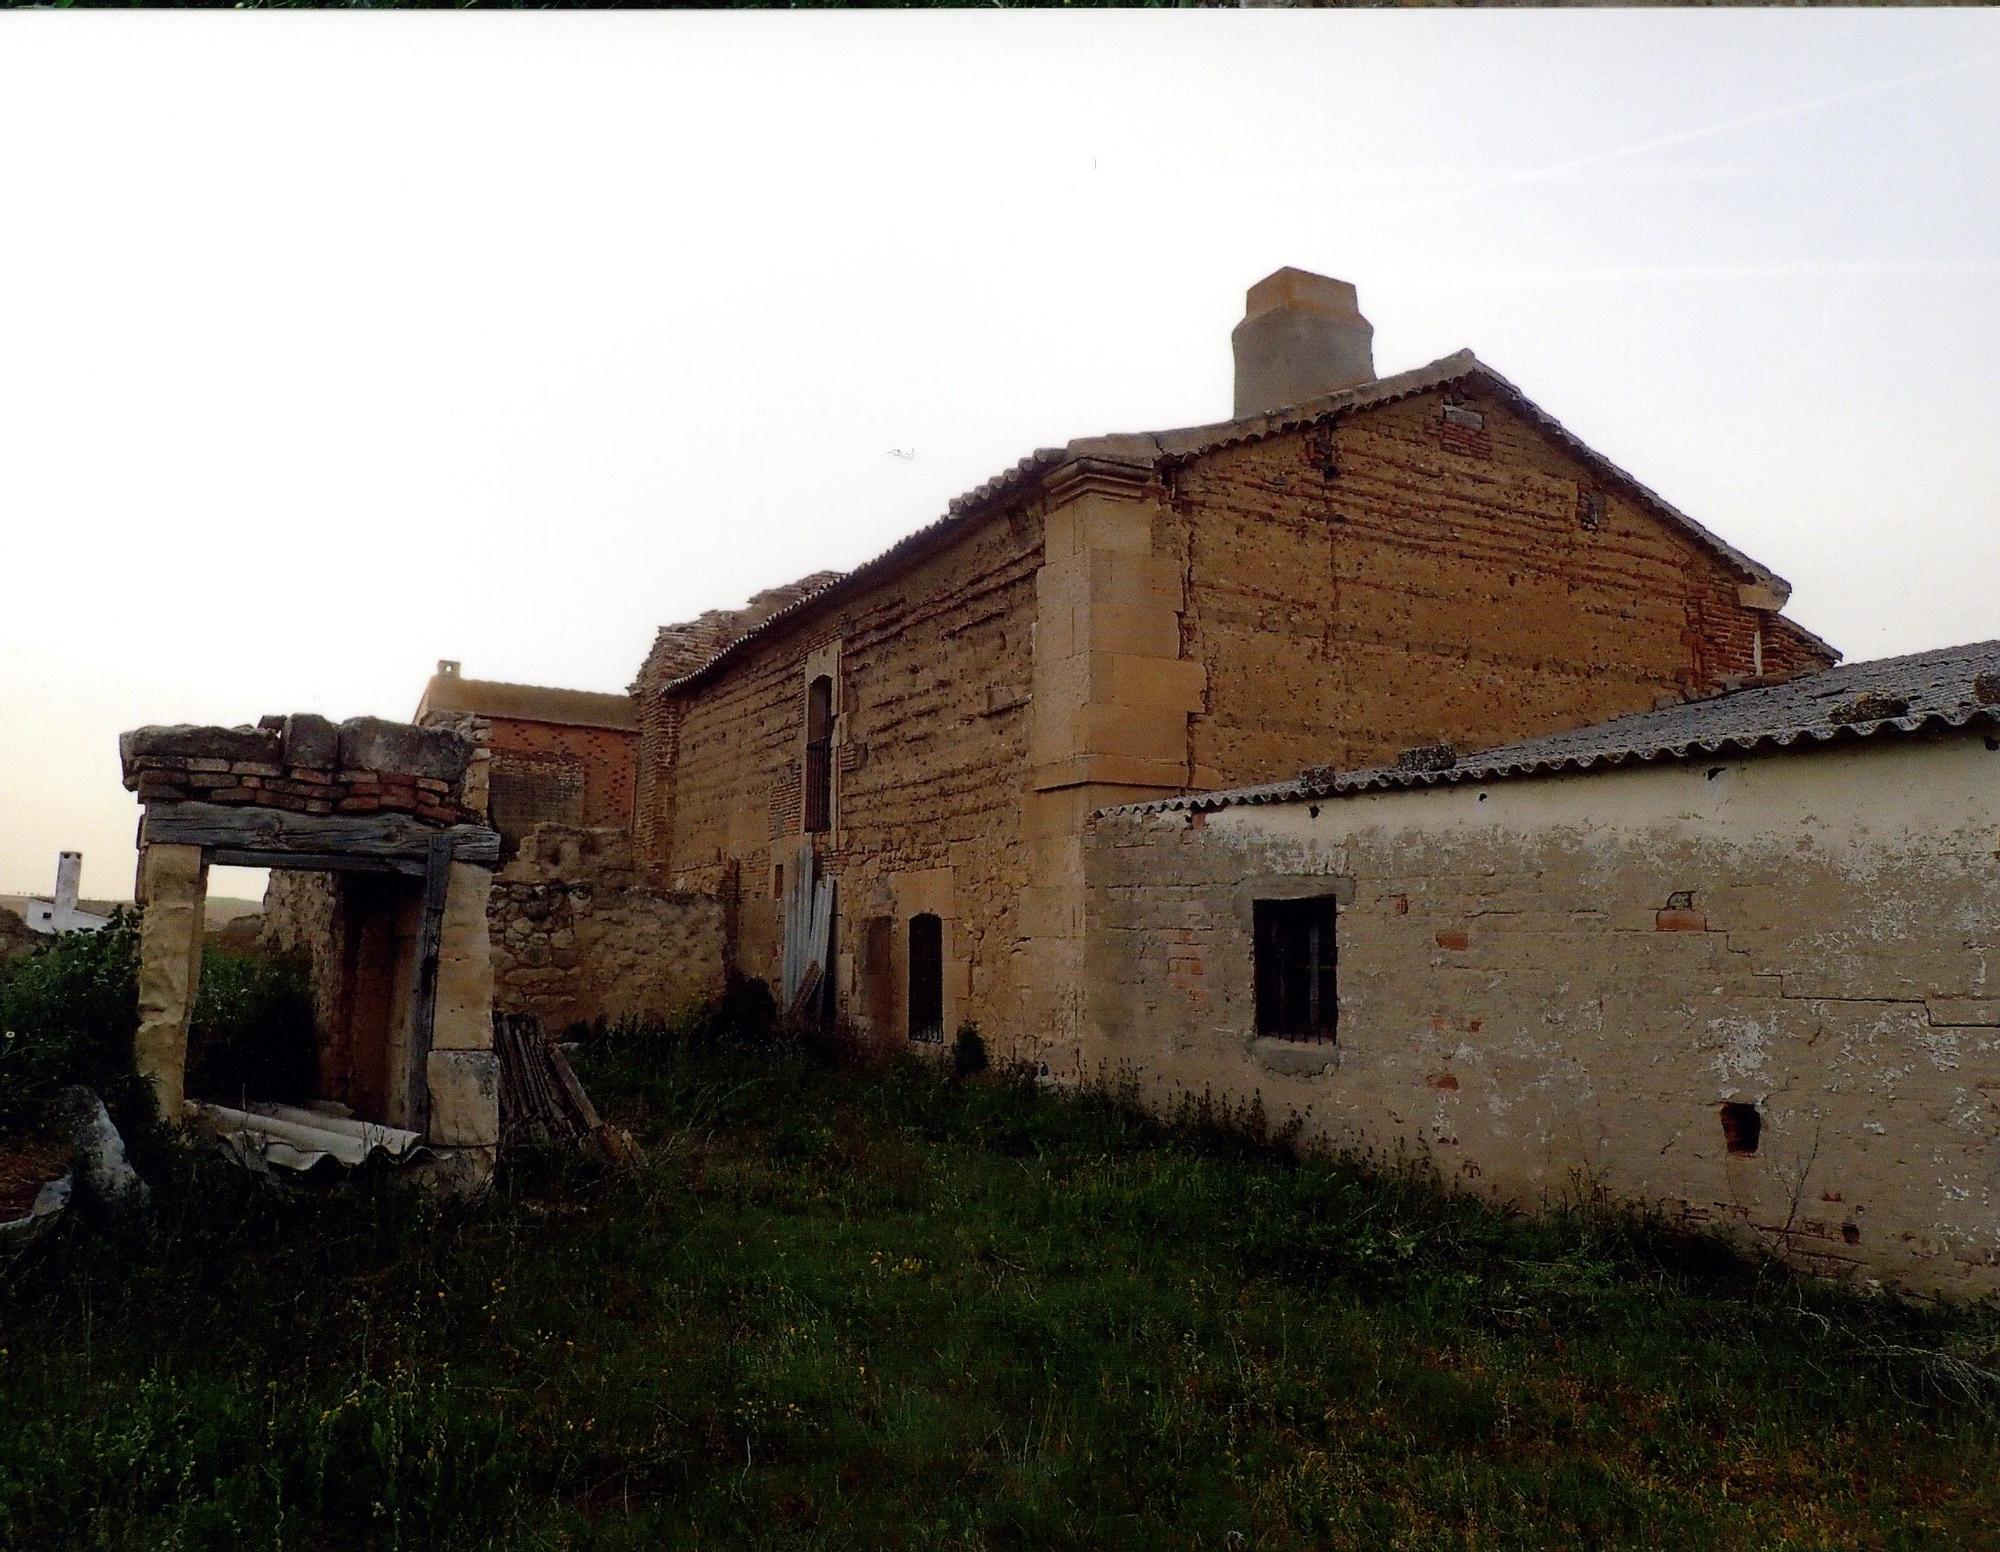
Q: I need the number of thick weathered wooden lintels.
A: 1